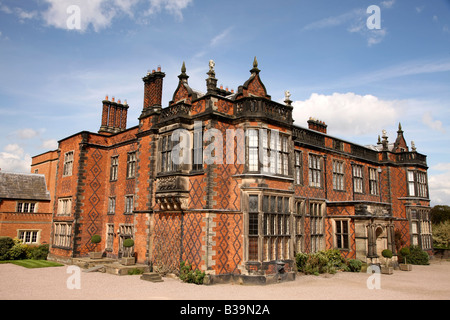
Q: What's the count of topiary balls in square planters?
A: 4